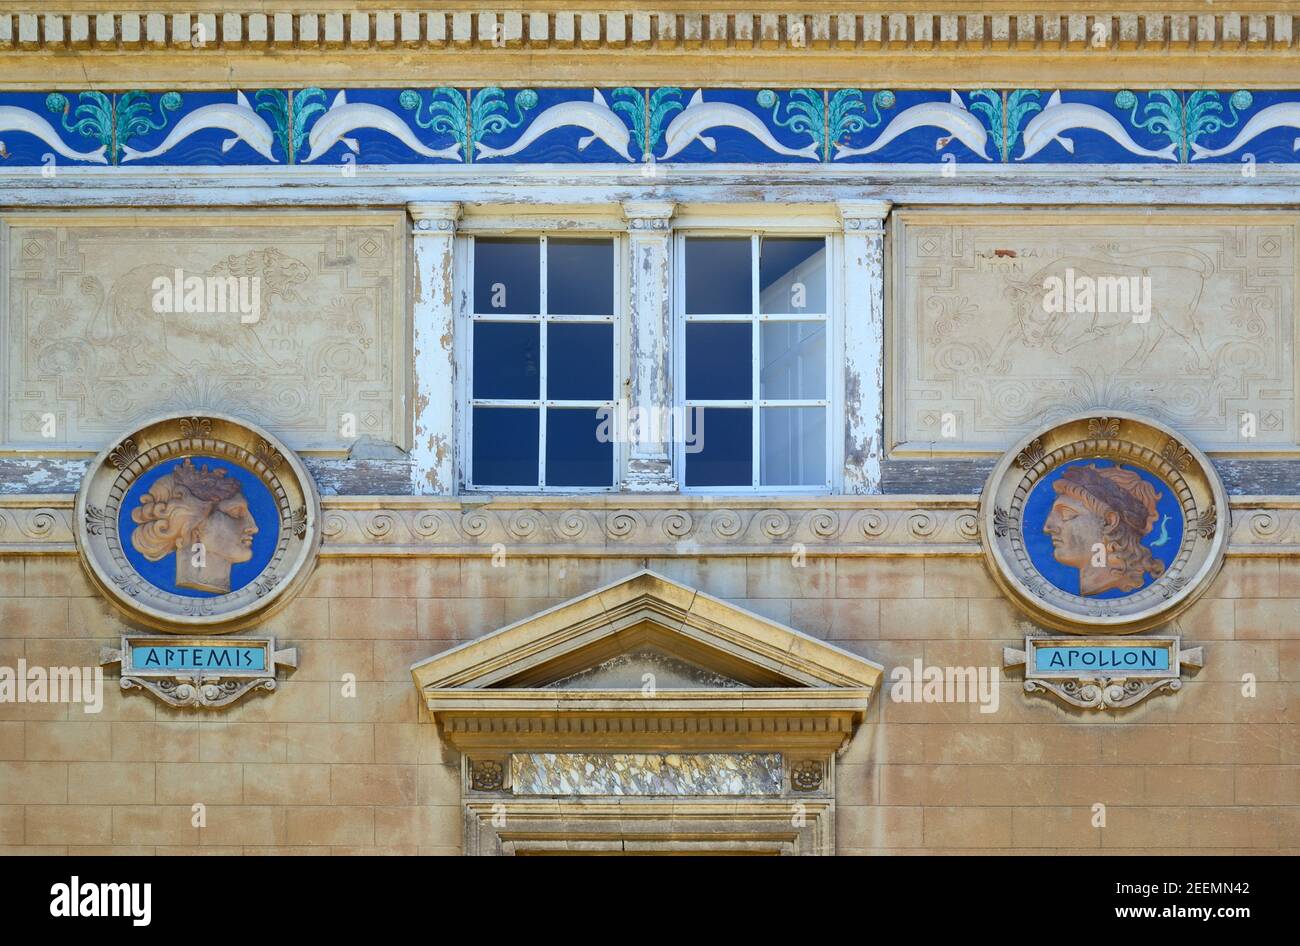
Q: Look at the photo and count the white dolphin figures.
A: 8